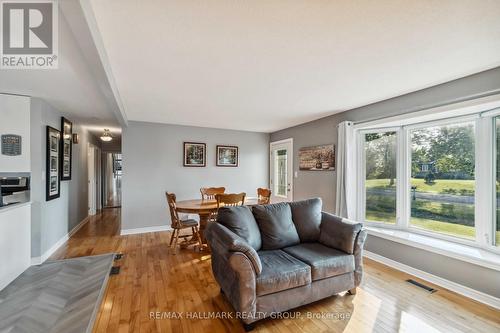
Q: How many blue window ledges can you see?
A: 0